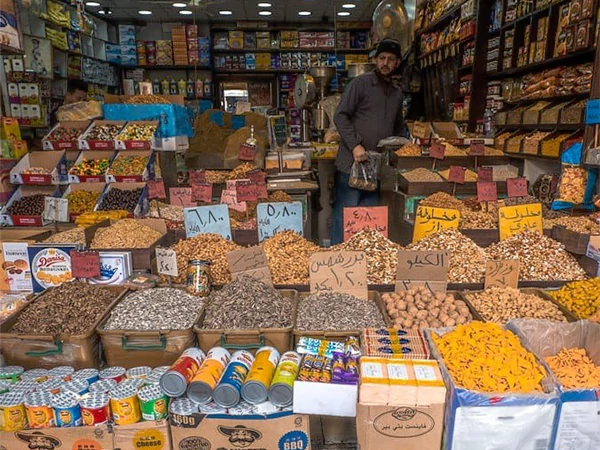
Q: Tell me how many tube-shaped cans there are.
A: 5